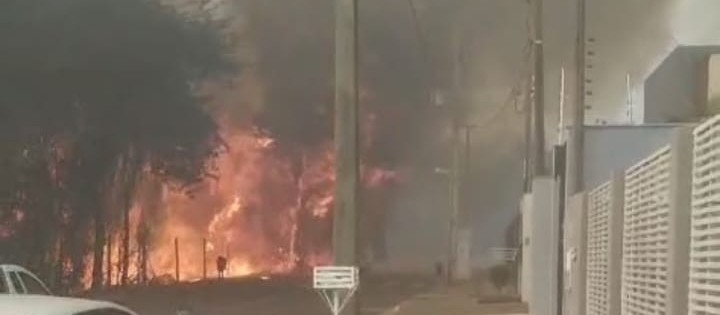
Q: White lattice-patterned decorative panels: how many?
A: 3